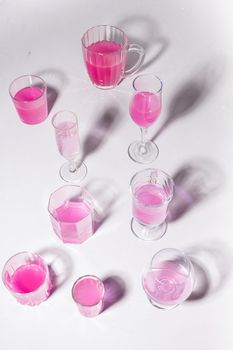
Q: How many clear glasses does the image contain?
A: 9